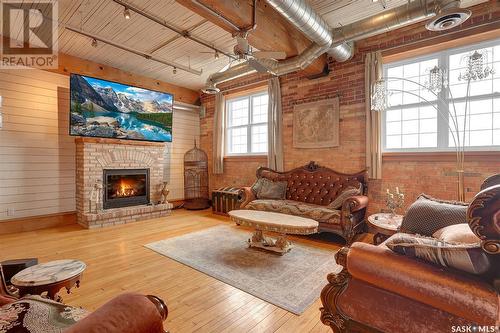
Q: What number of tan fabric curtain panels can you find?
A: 3